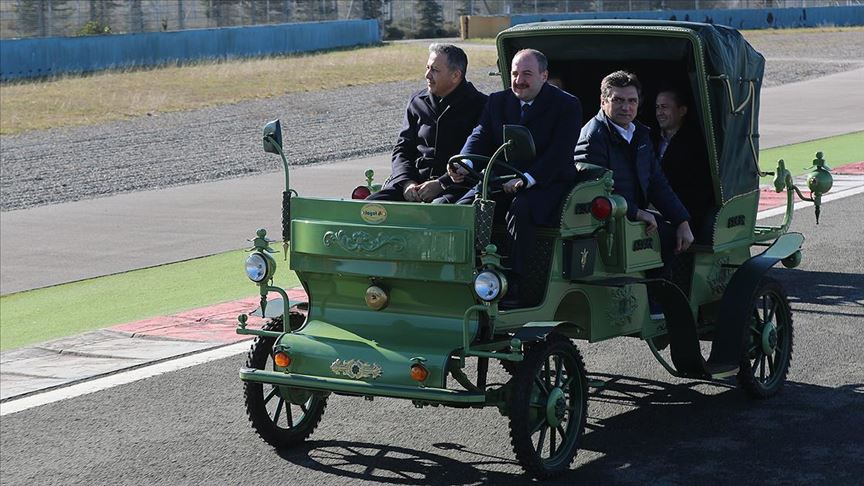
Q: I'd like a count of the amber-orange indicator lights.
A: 2